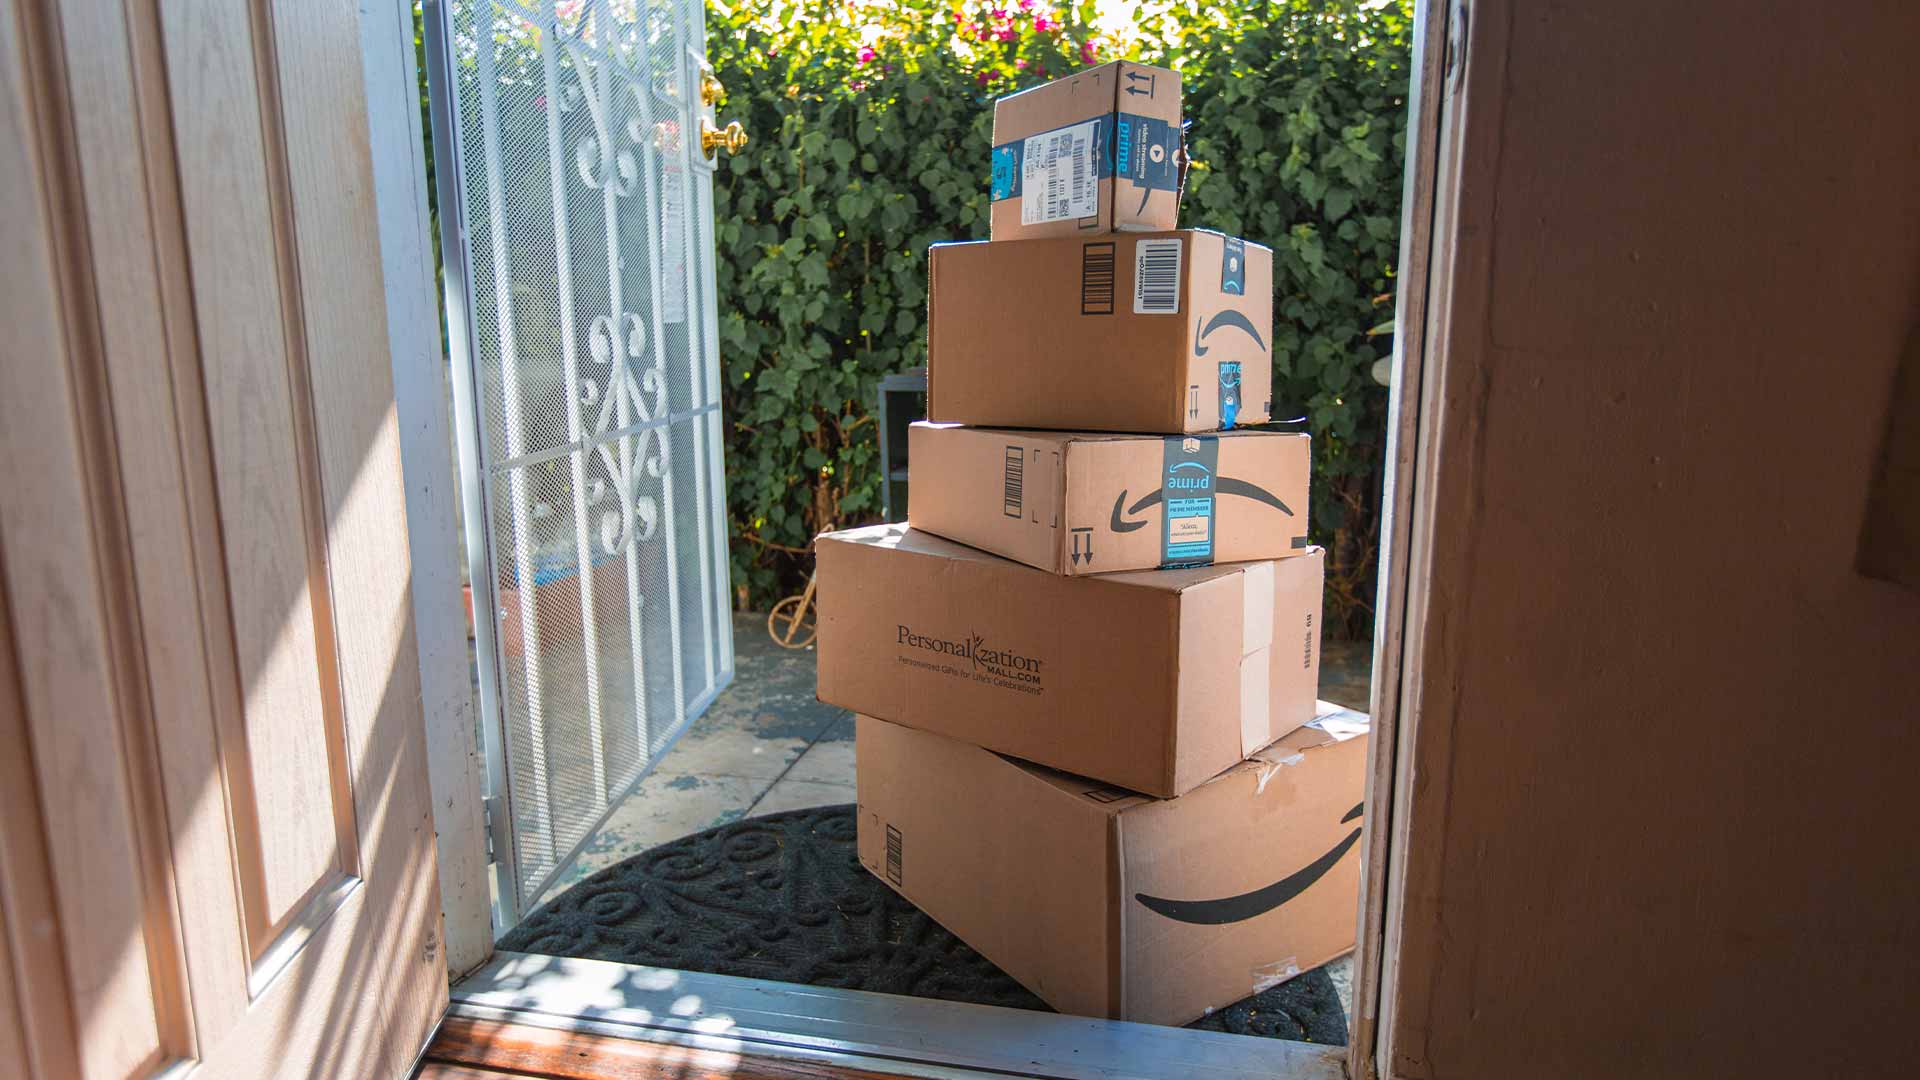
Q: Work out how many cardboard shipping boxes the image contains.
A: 5